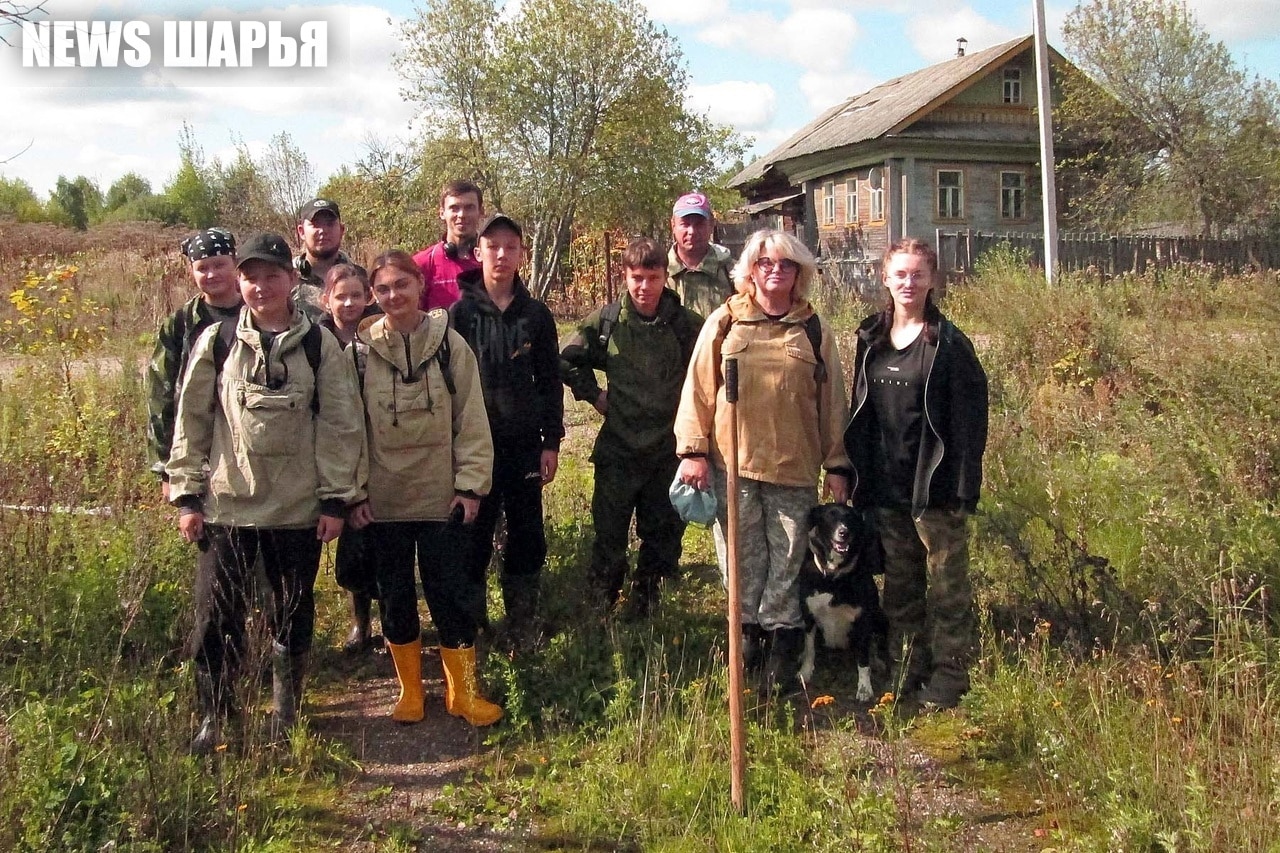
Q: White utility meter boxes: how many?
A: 0